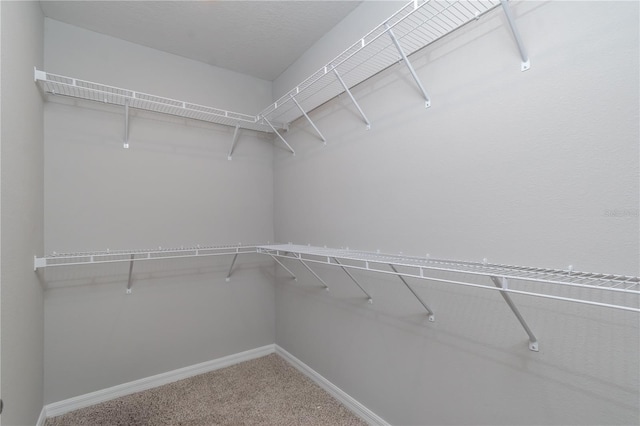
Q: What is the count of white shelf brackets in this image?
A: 14